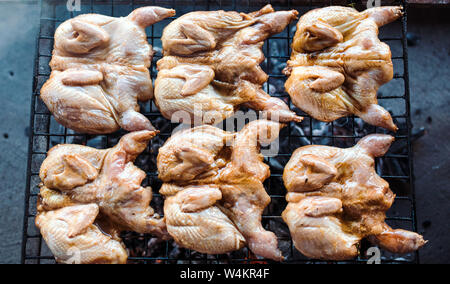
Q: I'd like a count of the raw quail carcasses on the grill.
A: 6